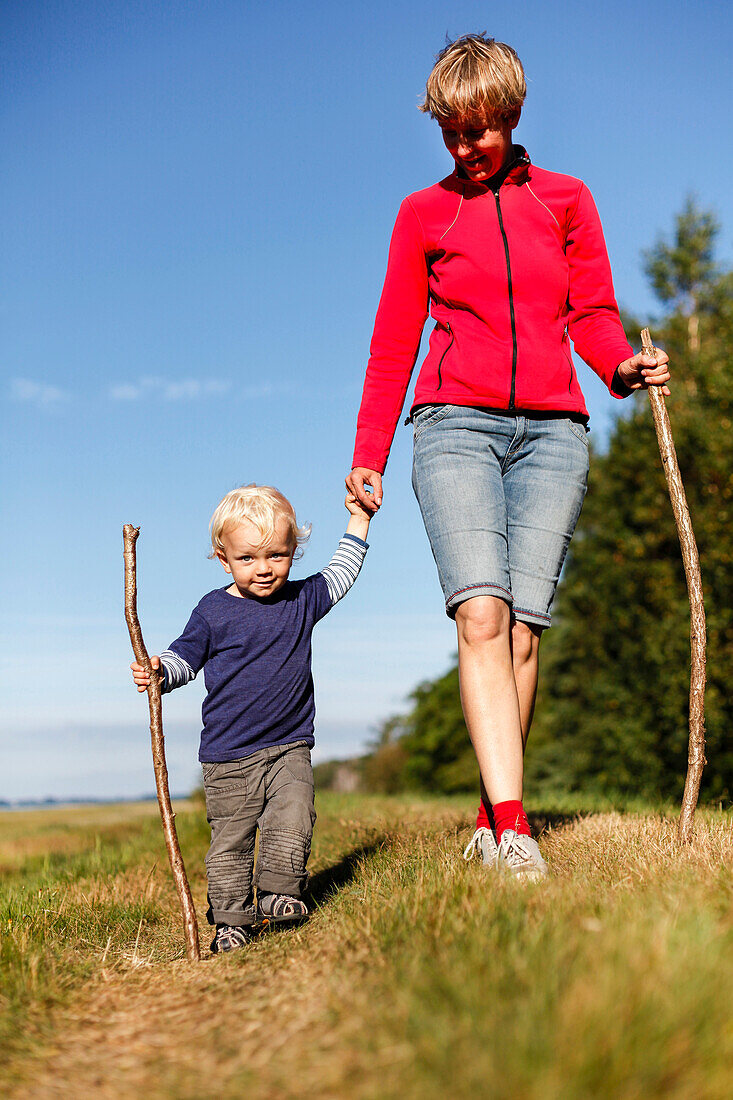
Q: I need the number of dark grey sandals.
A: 2